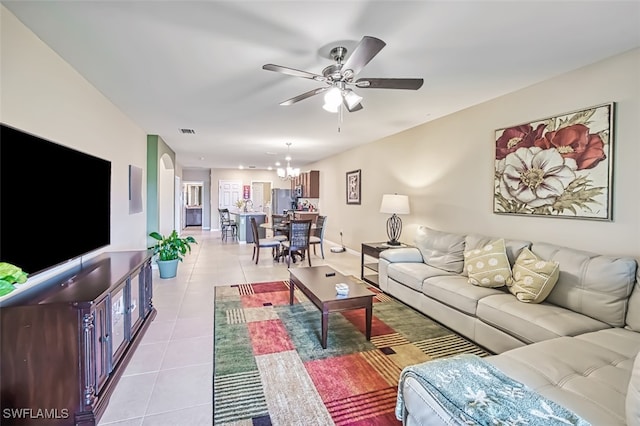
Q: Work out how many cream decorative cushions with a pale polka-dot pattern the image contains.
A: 2